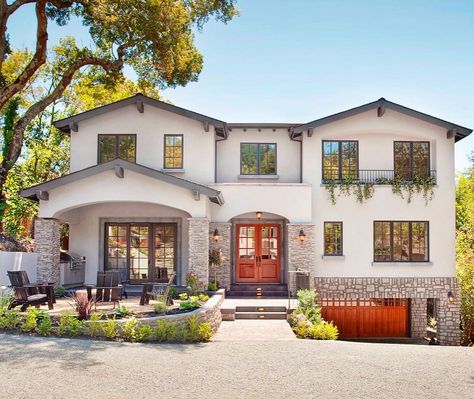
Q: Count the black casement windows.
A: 7